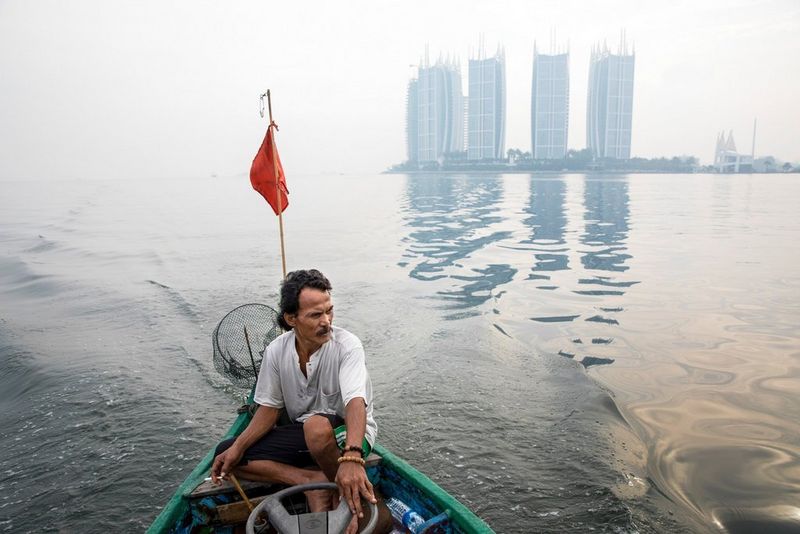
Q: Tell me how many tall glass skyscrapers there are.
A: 4